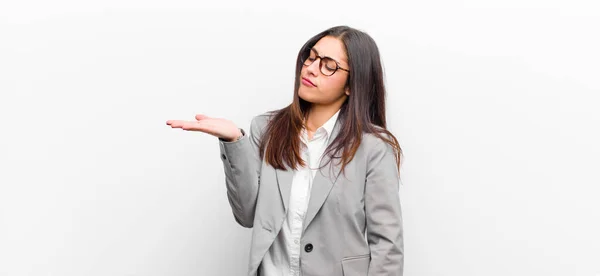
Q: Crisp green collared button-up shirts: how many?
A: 0